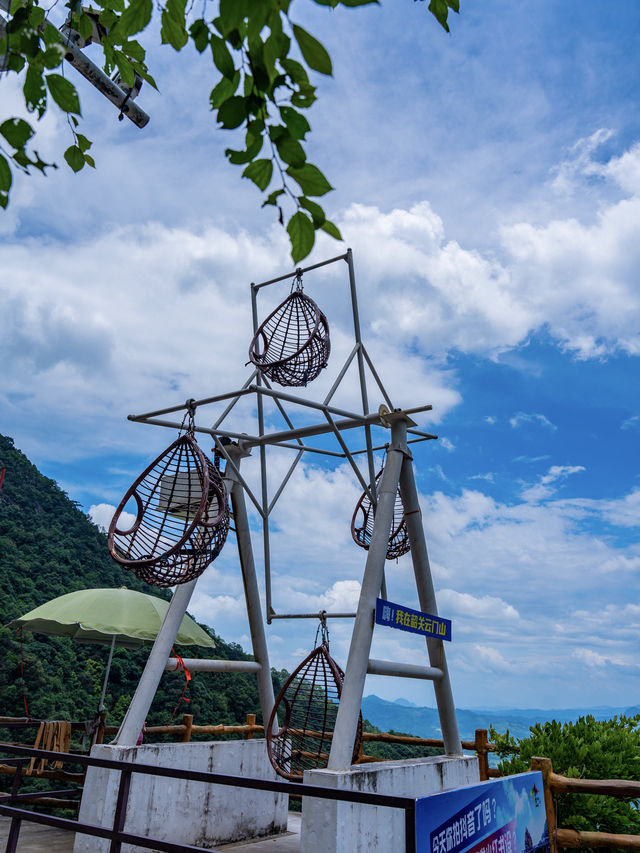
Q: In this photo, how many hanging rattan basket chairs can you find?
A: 4